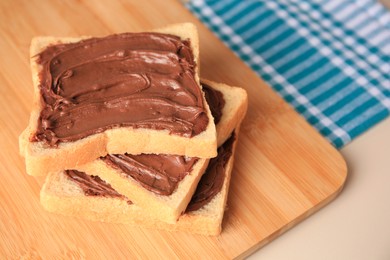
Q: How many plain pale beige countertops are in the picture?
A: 1